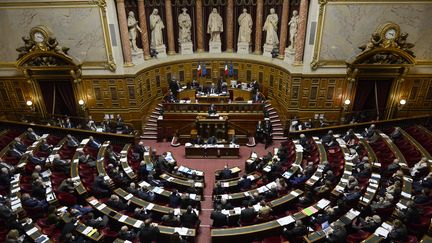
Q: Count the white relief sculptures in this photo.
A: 7